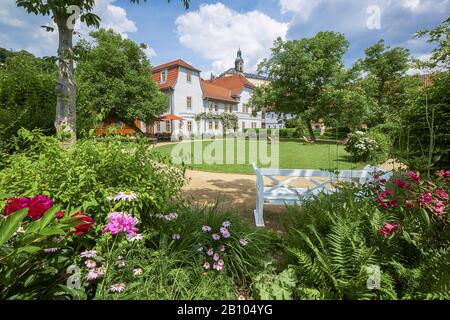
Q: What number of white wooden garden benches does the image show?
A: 1